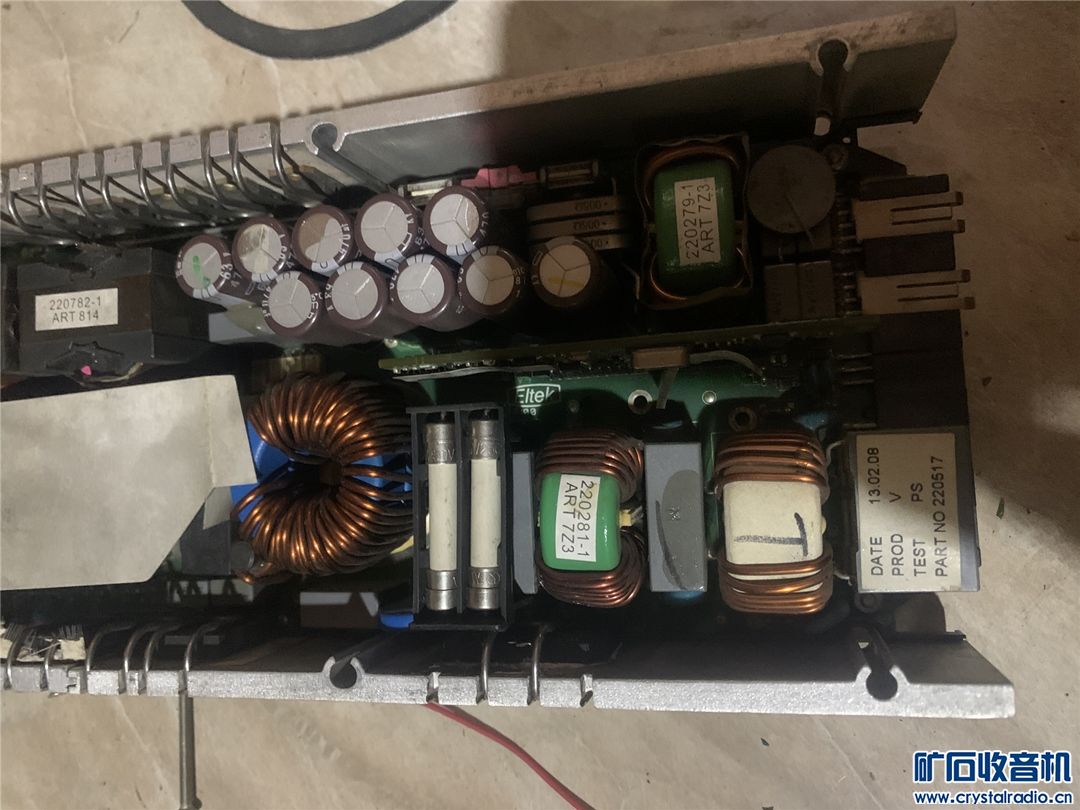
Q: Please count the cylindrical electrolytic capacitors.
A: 10